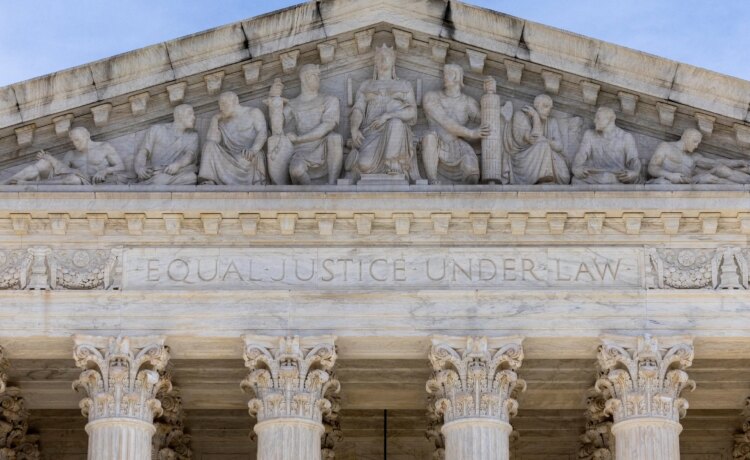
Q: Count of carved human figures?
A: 9